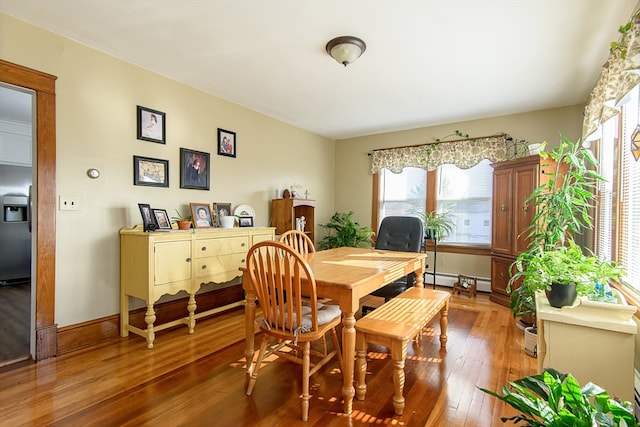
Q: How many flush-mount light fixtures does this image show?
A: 1